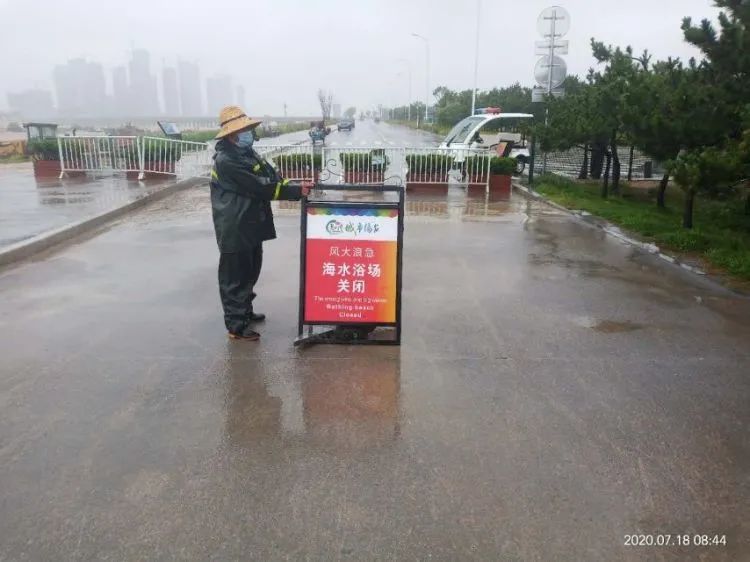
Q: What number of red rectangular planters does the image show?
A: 6